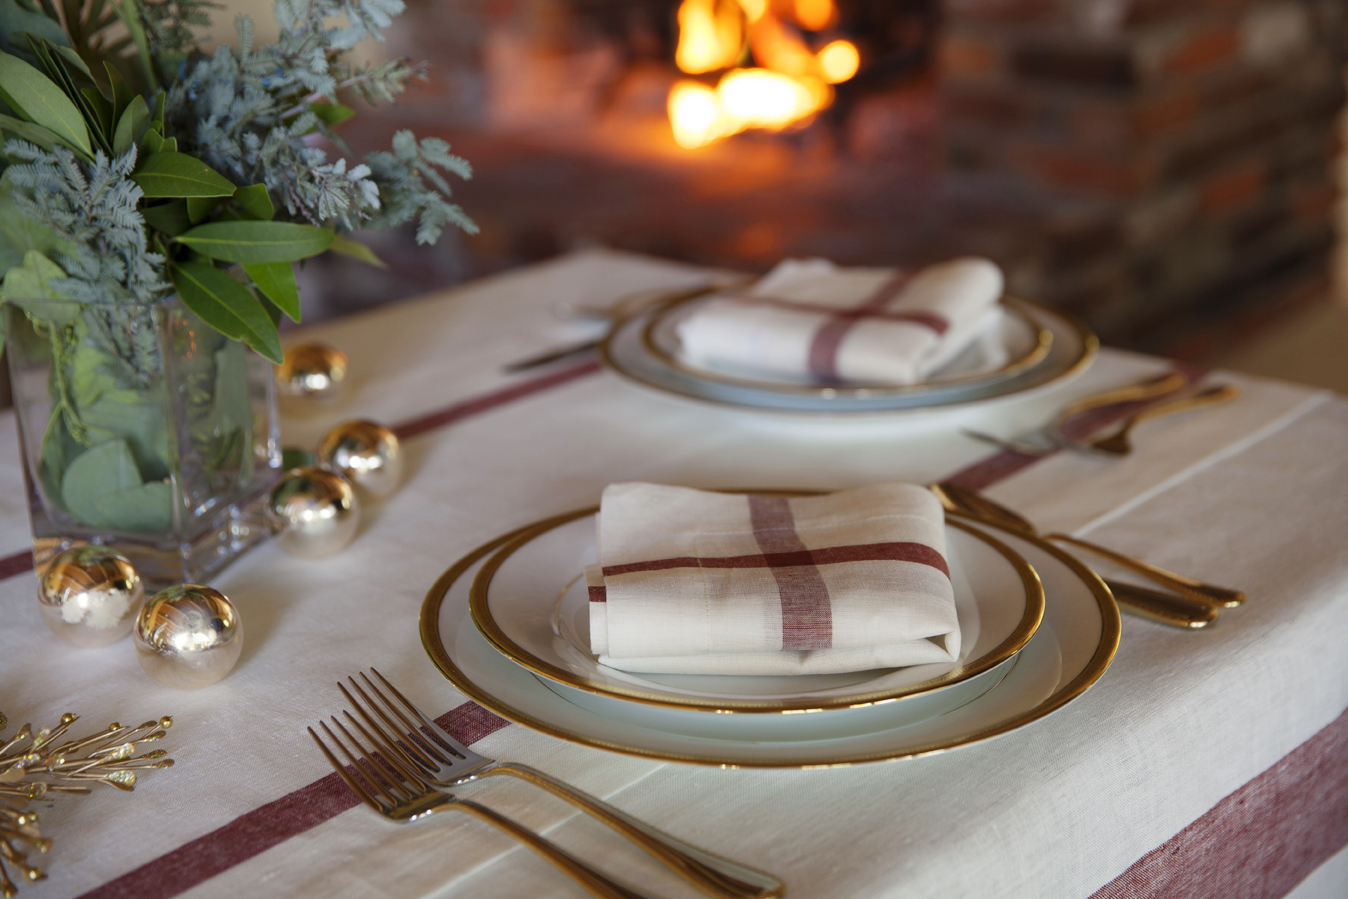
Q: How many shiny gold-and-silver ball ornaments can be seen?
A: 5